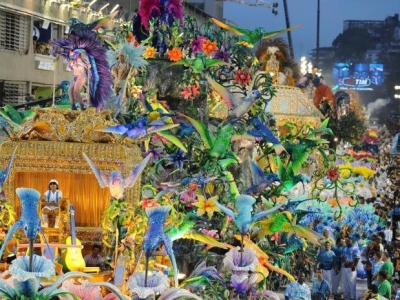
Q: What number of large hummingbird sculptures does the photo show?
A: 3